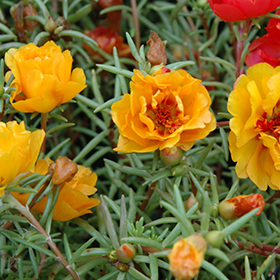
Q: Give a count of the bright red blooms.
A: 2